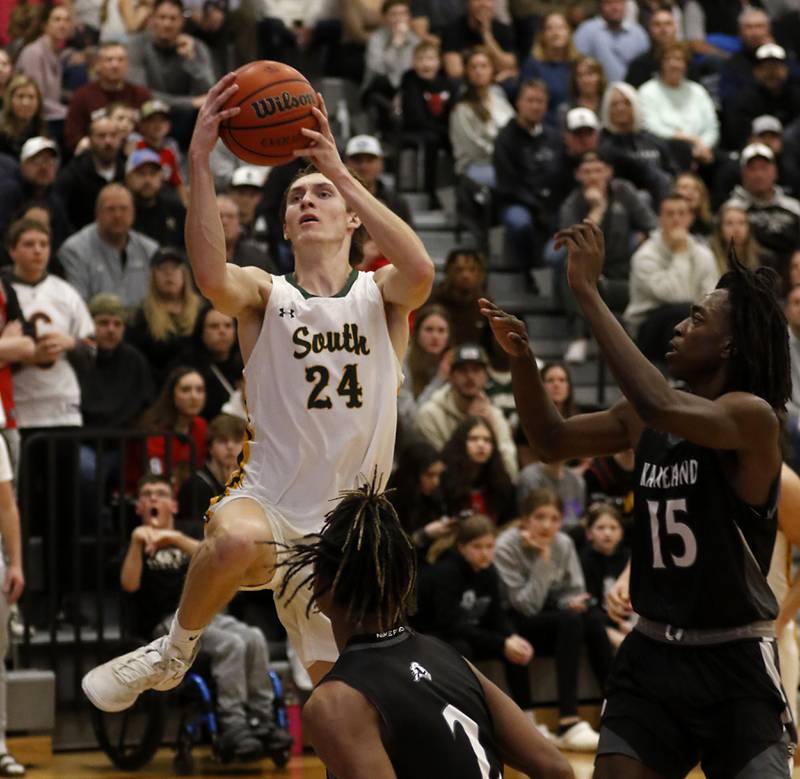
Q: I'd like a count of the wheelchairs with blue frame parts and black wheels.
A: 1